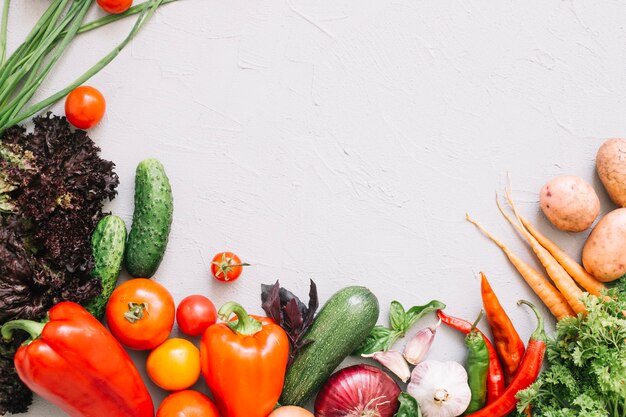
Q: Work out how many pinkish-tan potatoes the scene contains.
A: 3